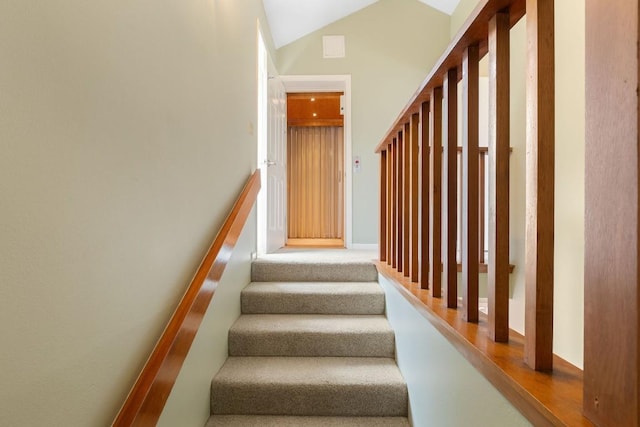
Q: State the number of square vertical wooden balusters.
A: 12